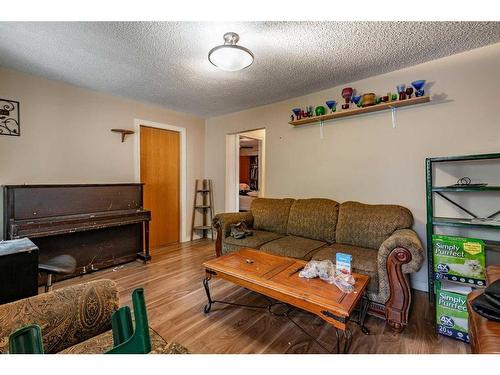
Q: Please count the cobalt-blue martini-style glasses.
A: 4